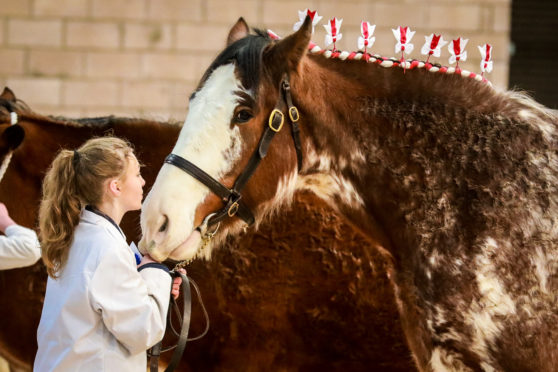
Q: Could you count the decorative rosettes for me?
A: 7